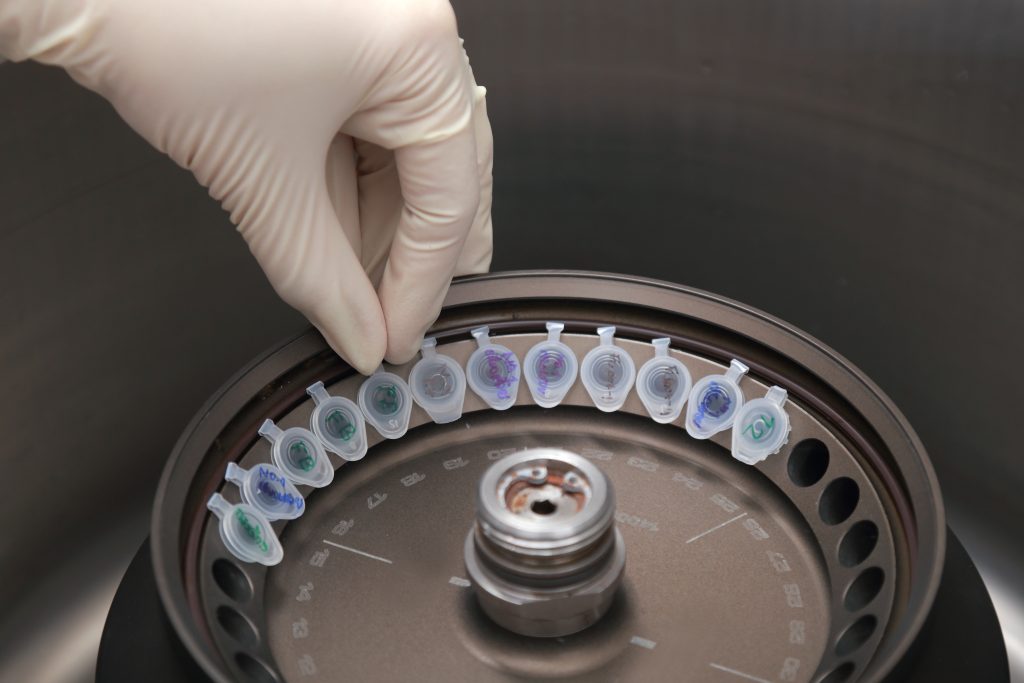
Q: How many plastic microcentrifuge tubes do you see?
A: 12